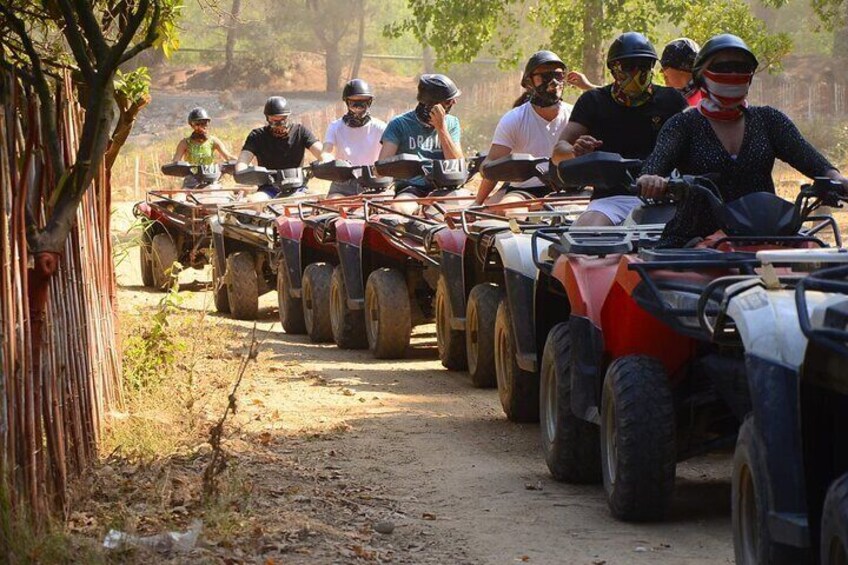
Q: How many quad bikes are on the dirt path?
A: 8